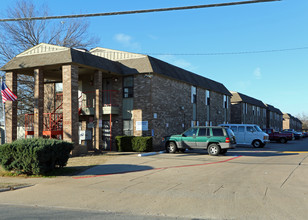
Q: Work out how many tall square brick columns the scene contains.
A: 4